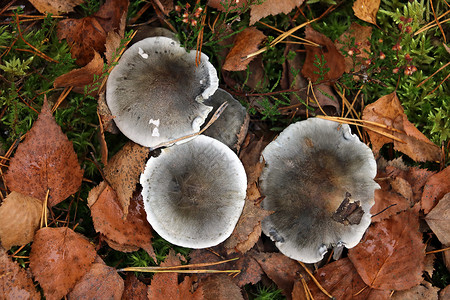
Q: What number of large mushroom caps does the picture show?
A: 3